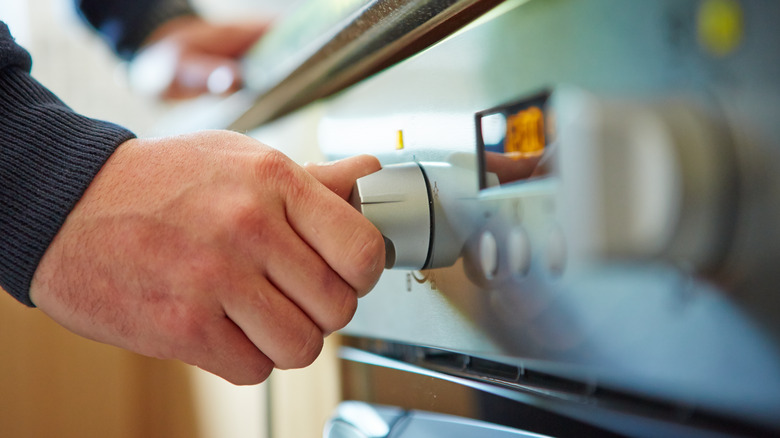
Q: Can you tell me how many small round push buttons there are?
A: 3